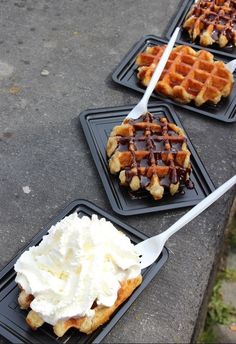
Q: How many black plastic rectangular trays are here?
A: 4